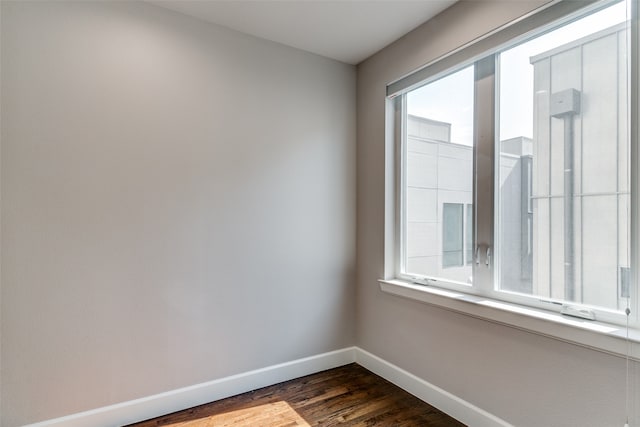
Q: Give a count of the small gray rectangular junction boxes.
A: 1